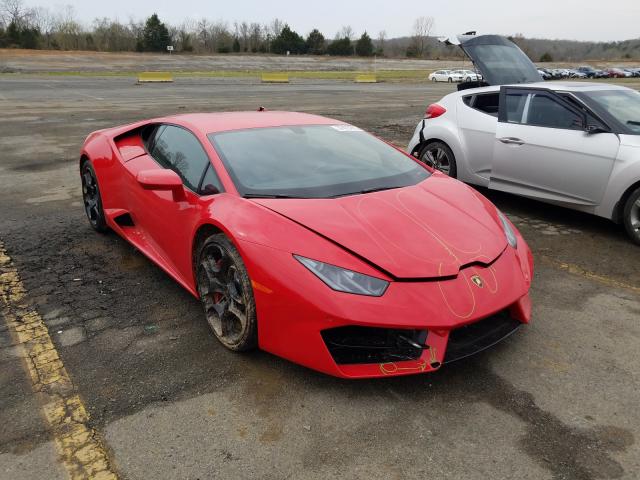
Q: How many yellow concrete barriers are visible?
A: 3